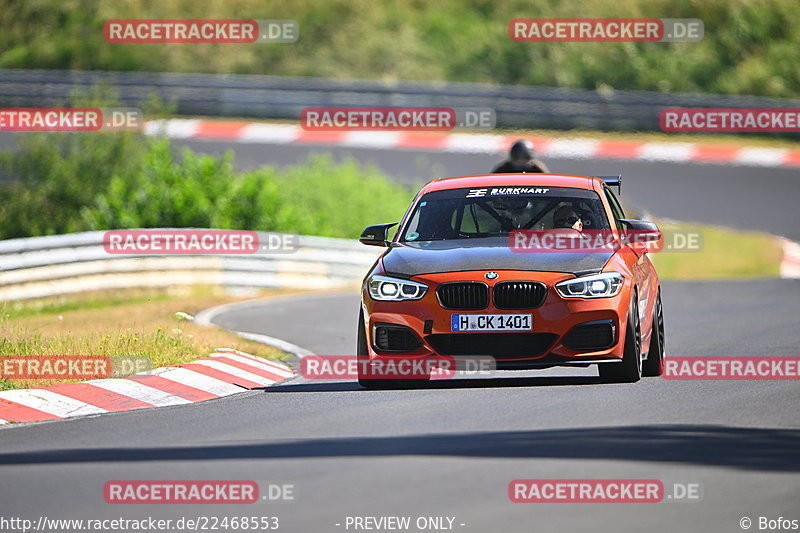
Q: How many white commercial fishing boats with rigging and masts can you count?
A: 0